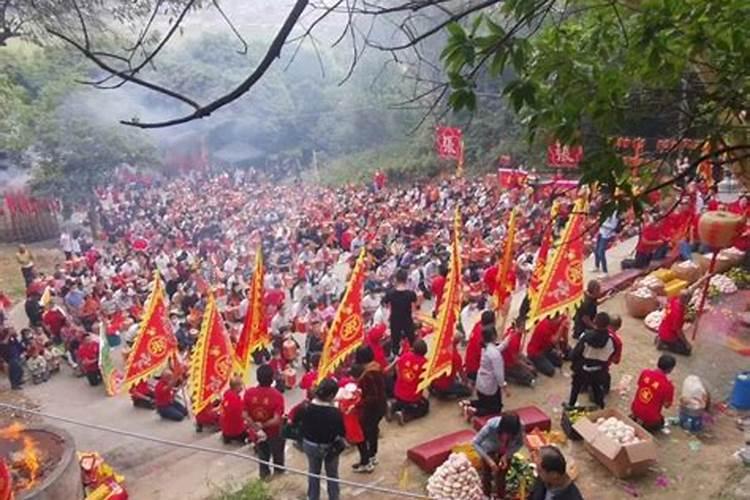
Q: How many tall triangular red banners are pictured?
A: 8